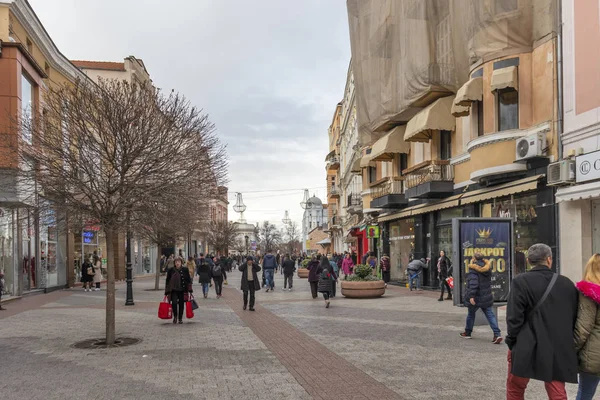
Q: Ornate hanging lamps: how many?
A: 3